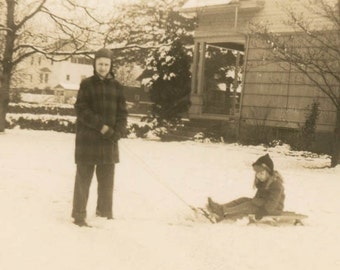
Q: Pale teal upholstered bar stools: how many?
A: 0